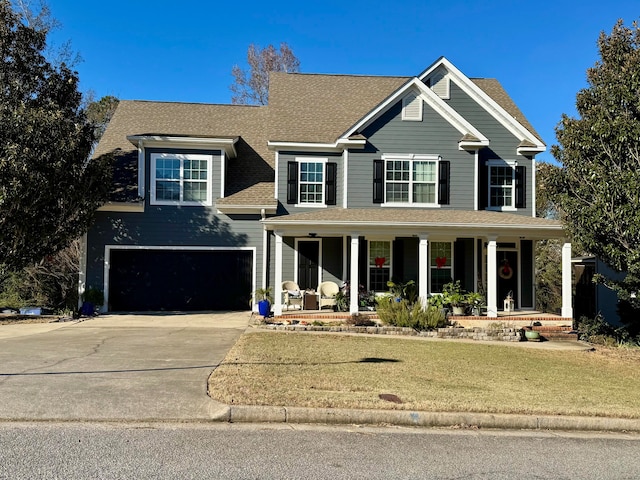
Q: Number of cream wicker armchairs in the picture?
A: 2